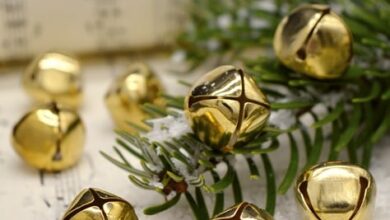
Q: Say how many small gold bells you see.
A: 8